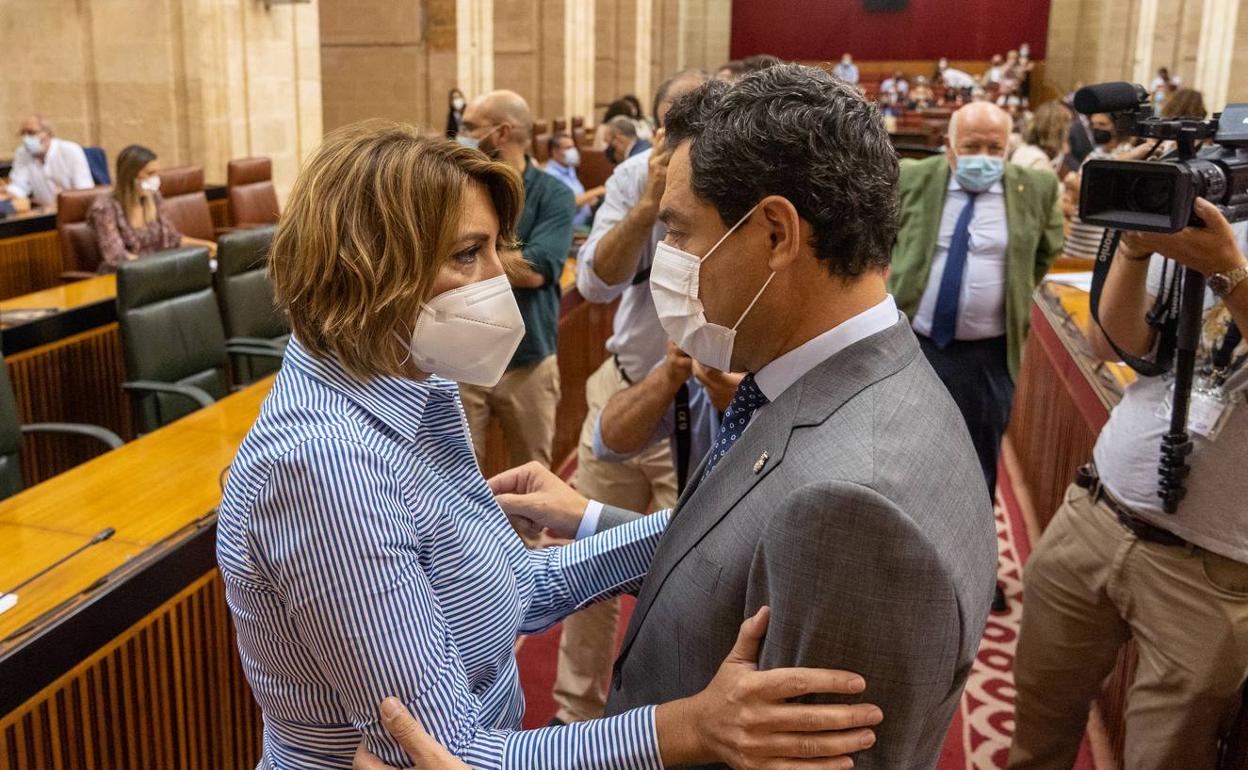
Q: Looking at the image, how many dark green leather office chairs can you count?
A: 3